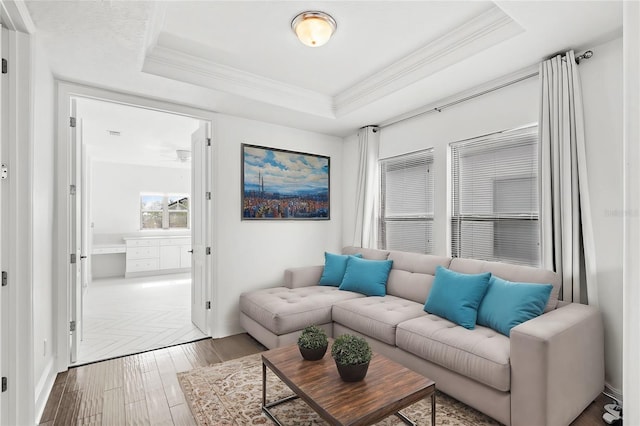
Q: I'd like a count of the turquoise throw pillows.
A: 4